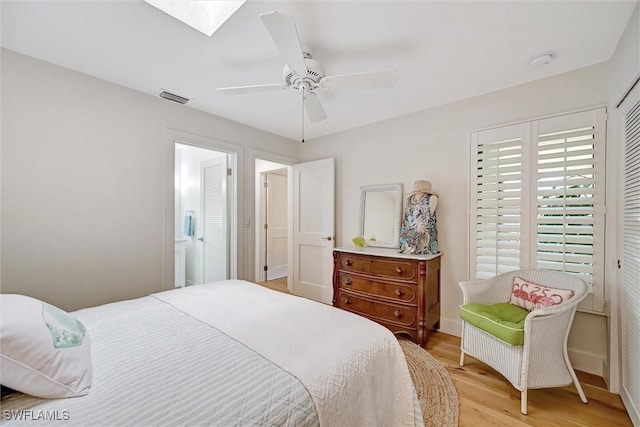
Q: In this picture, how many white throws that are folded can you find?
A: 1